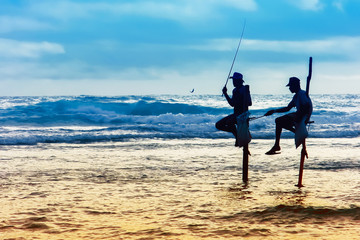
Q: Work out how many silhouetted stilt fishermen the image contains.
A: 2